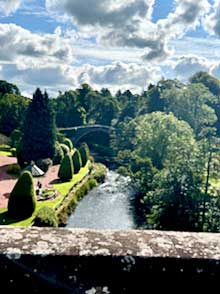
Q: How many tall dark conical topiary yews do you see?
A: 4